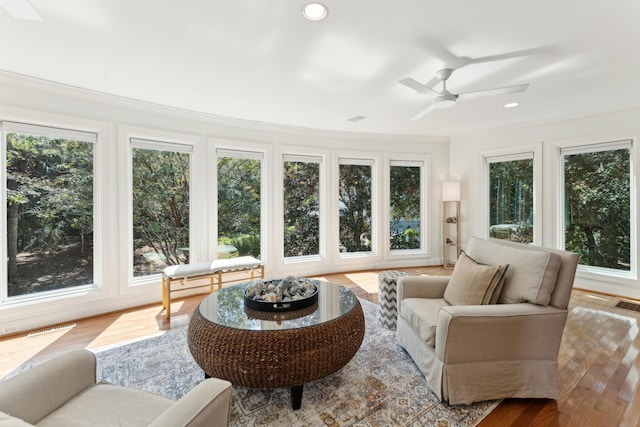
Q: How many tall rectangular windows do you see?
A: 8